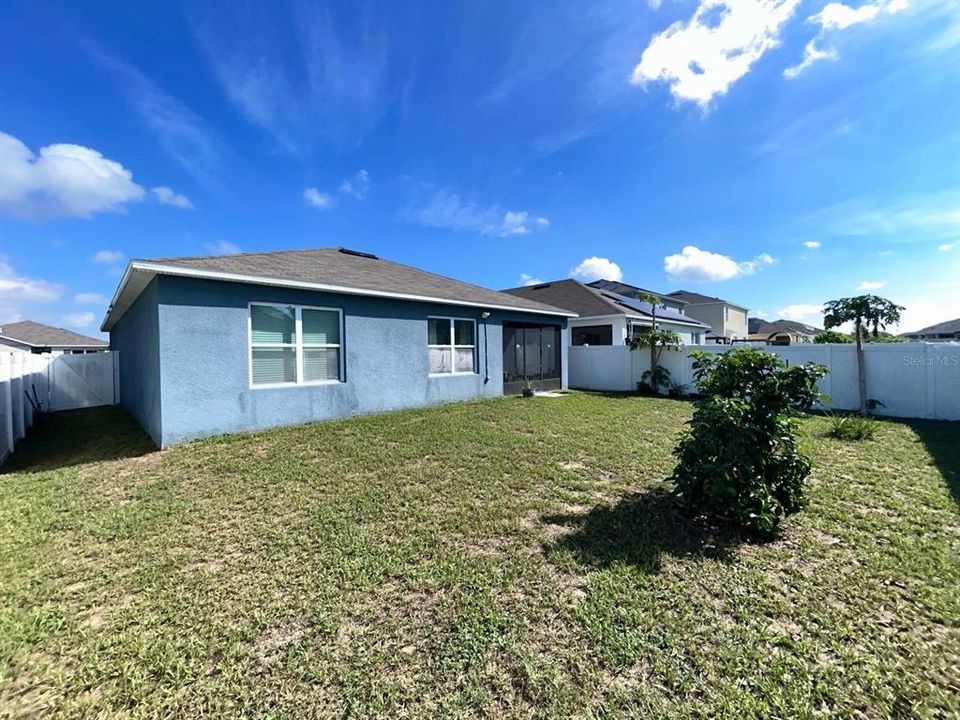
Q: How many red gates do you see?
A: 0